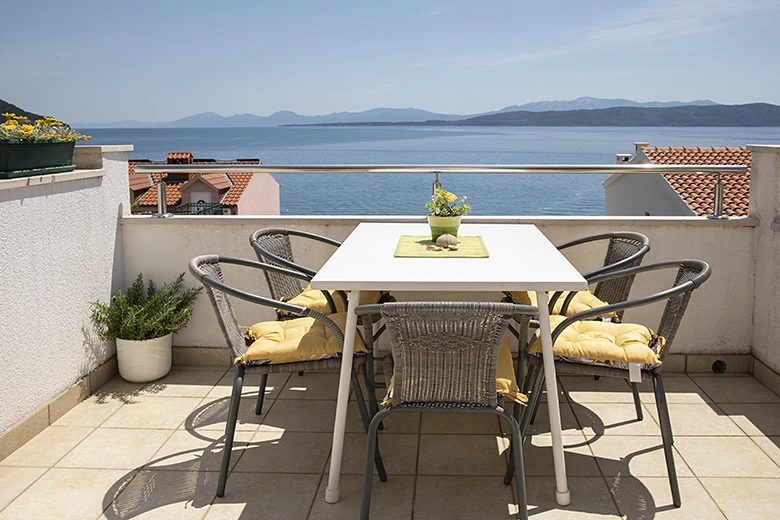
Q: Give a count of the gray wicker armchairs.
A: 5